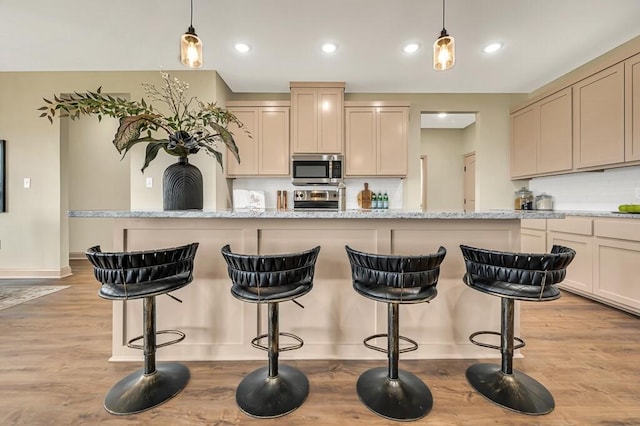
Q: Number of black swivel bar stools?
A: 4